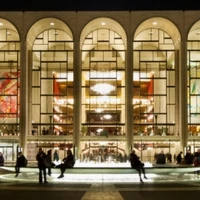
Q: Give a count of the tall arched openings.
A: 5